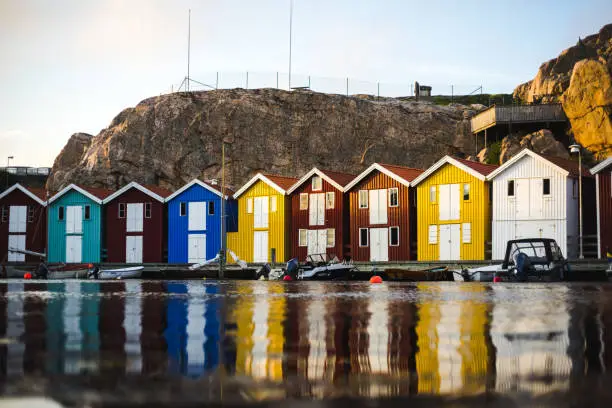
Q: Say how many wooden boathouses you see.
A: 10